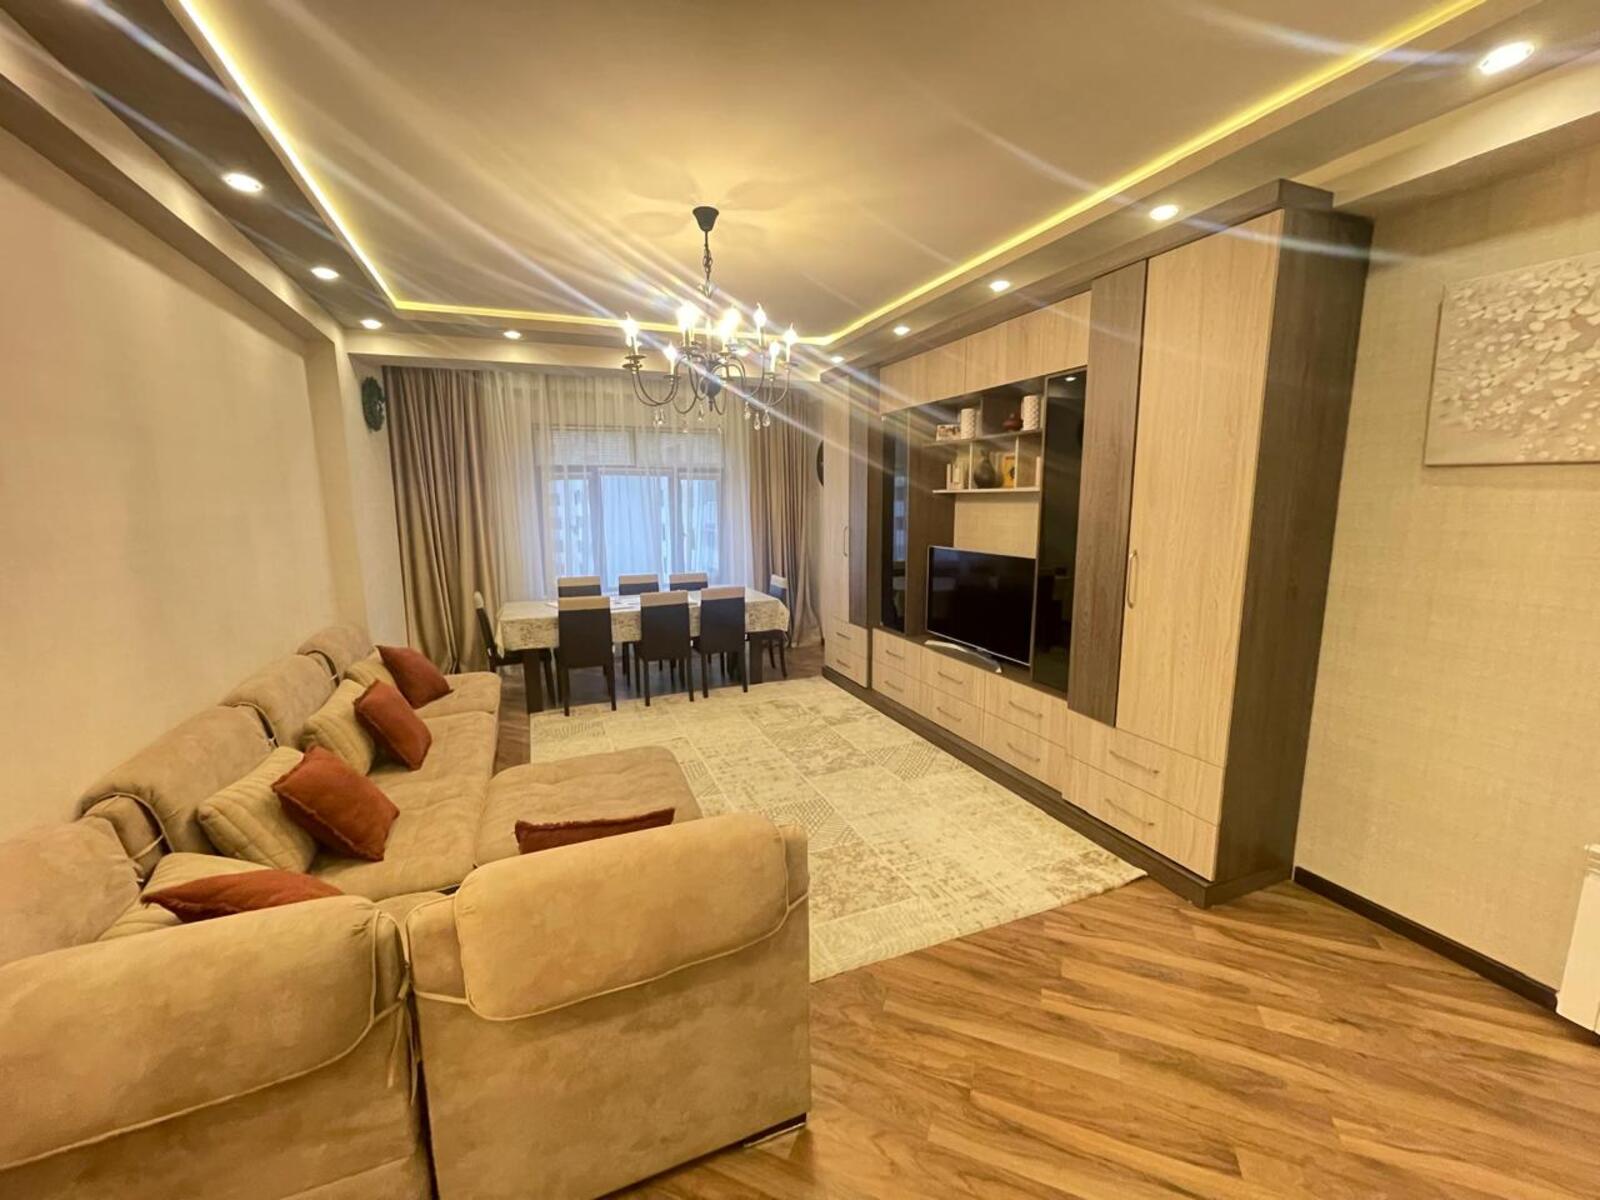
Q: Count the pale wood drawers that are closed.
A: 10